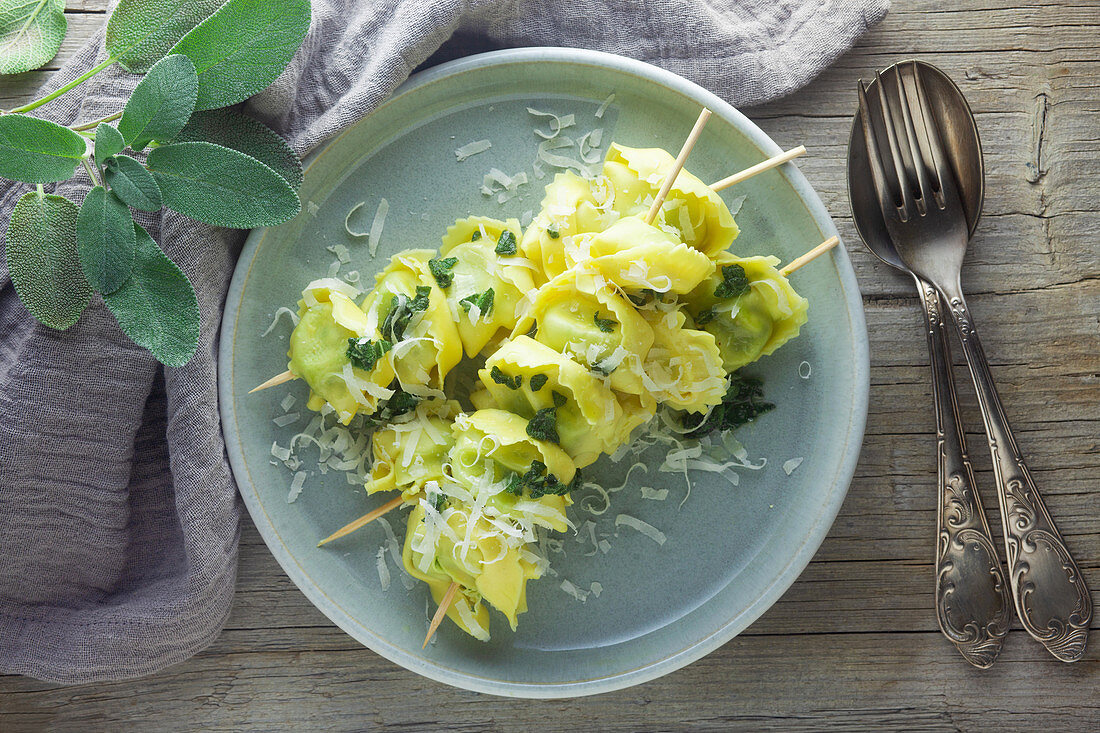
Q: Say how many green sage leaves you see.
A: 12